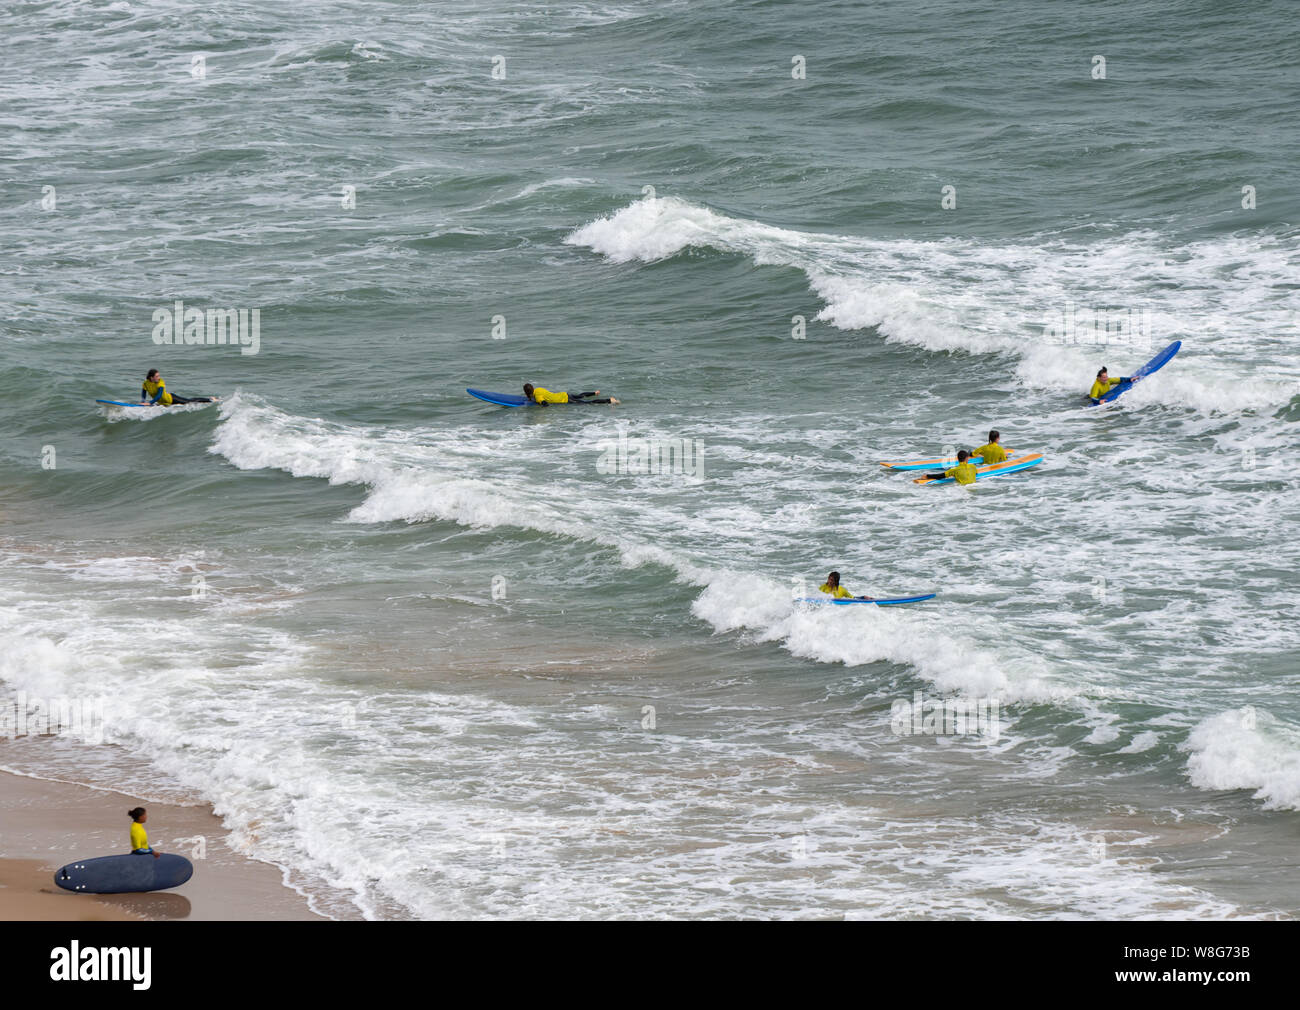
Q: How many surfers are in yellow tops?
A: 7